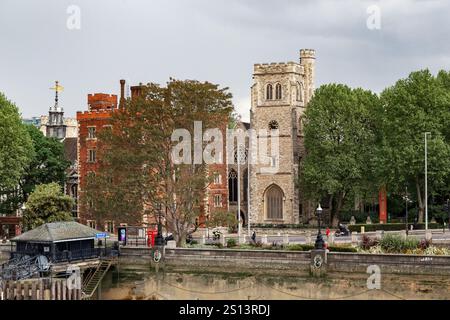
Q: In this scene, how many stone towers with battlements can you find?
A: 1